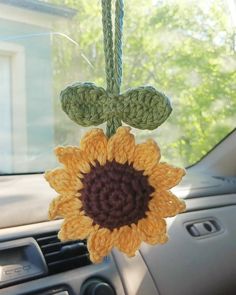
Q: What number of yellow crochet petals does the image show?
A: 12